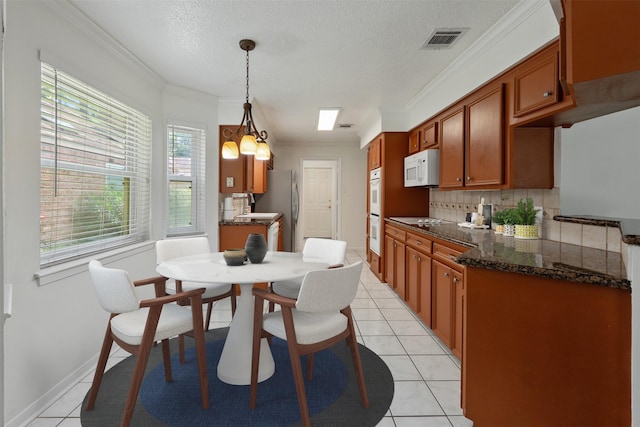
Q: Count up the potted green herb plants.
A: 3